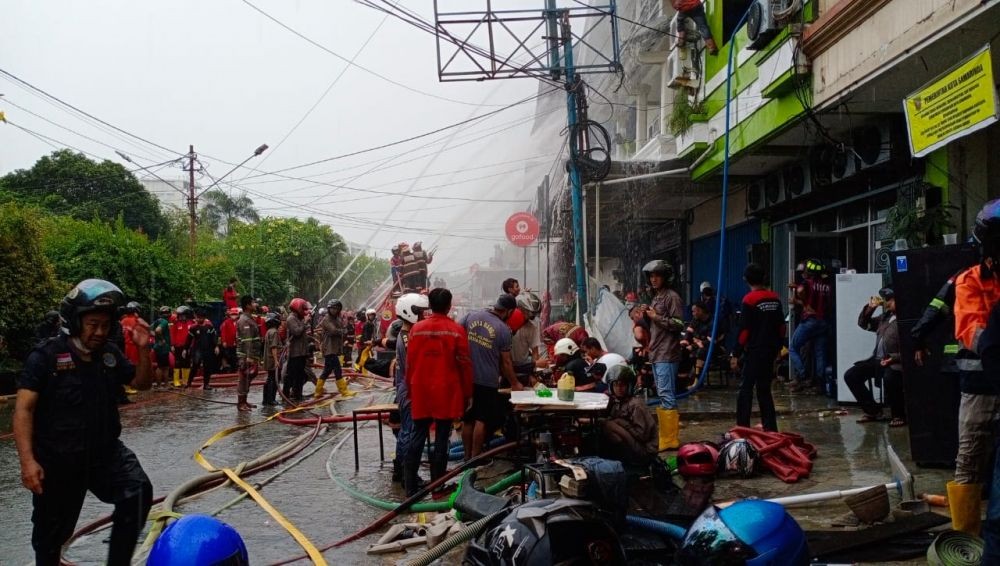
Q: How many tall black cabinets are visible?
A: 1